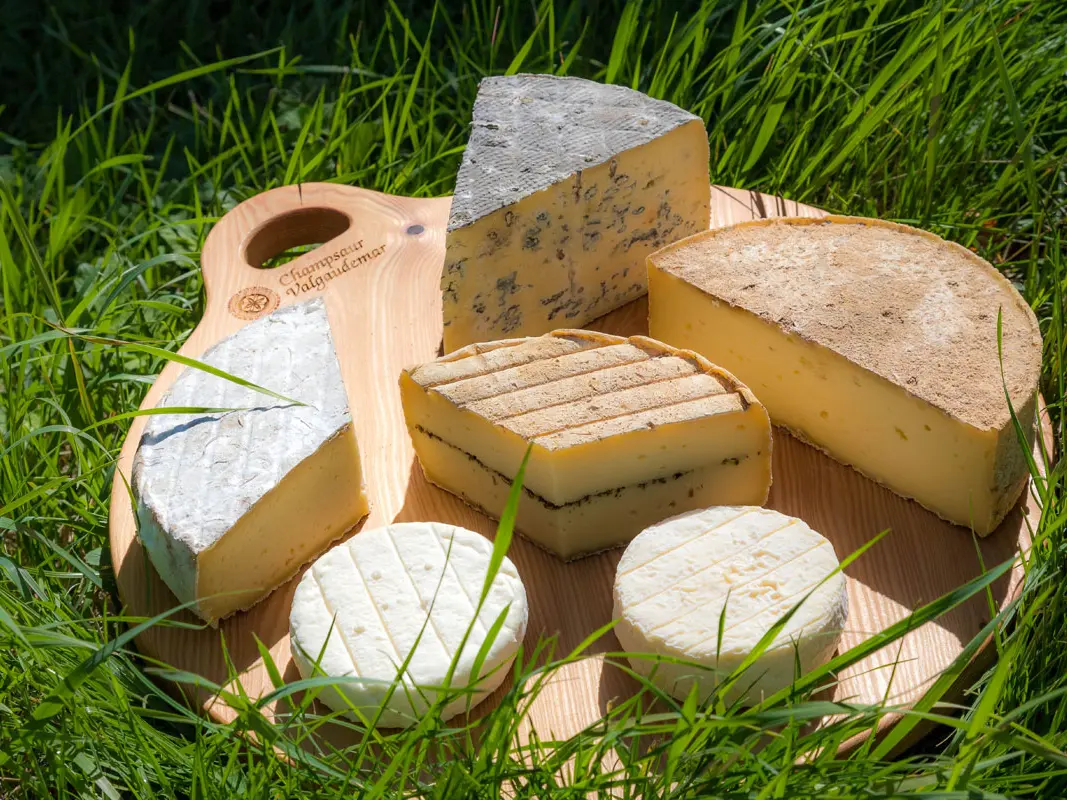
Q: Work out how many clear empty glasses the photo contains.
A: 0